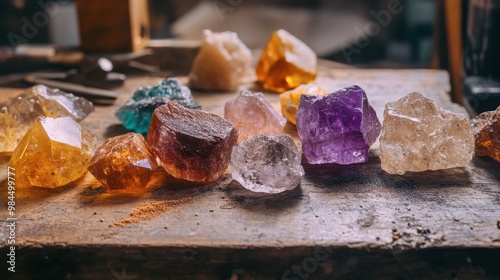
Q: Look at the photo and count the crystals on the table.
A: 13